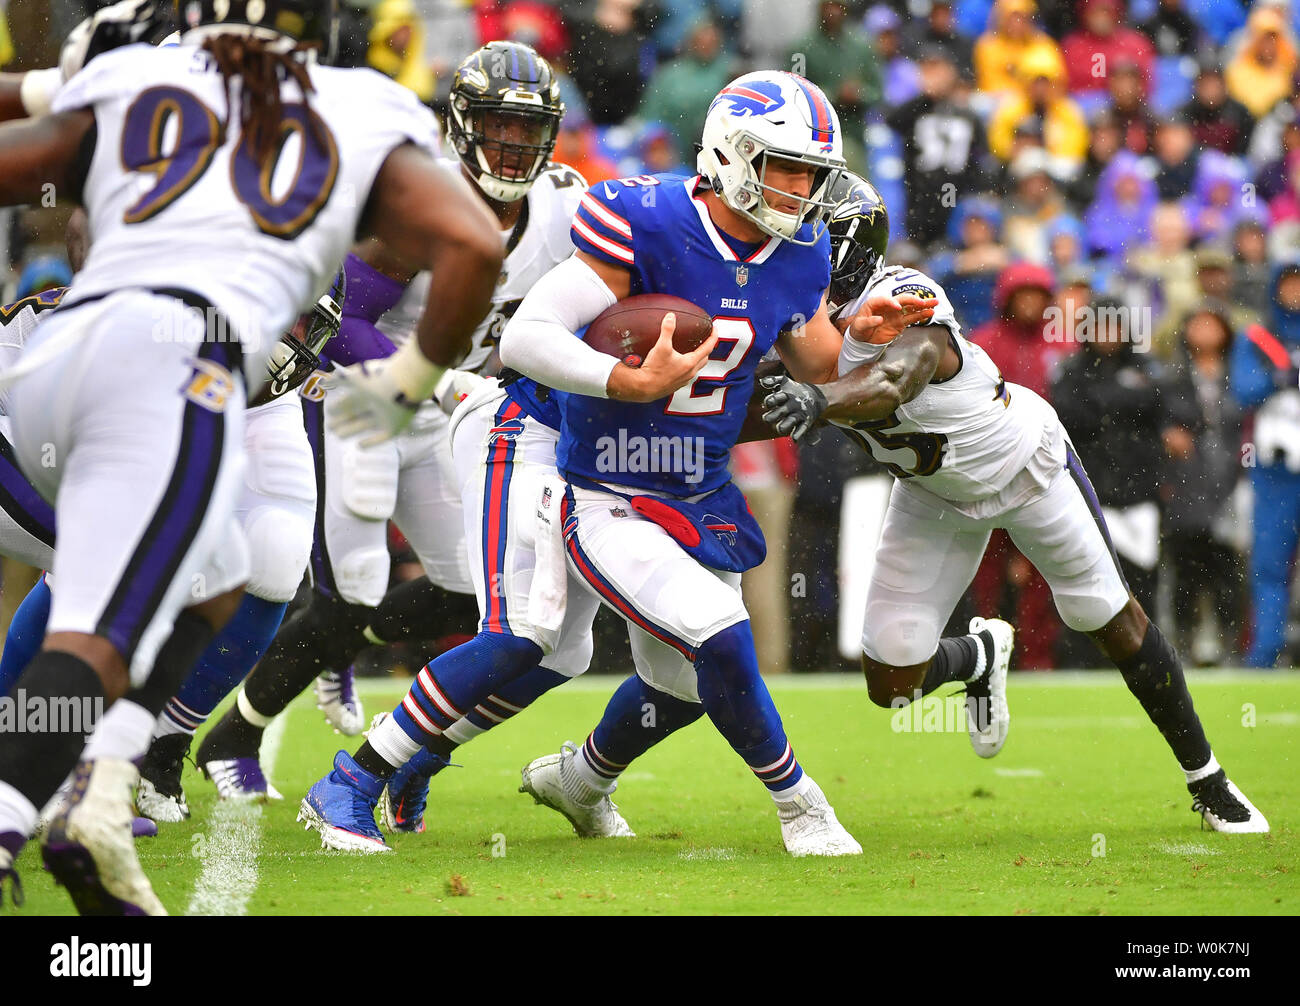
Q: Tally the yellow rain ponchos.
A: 4